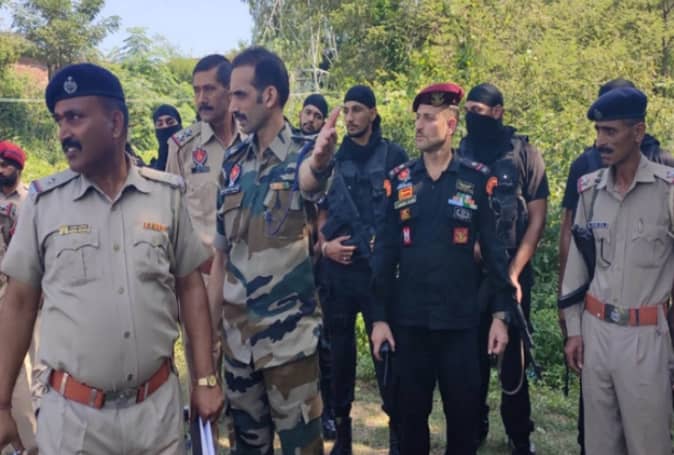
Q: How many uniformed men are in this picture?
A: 11